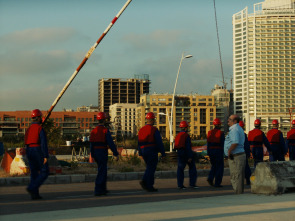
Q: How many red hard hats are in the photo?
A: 9